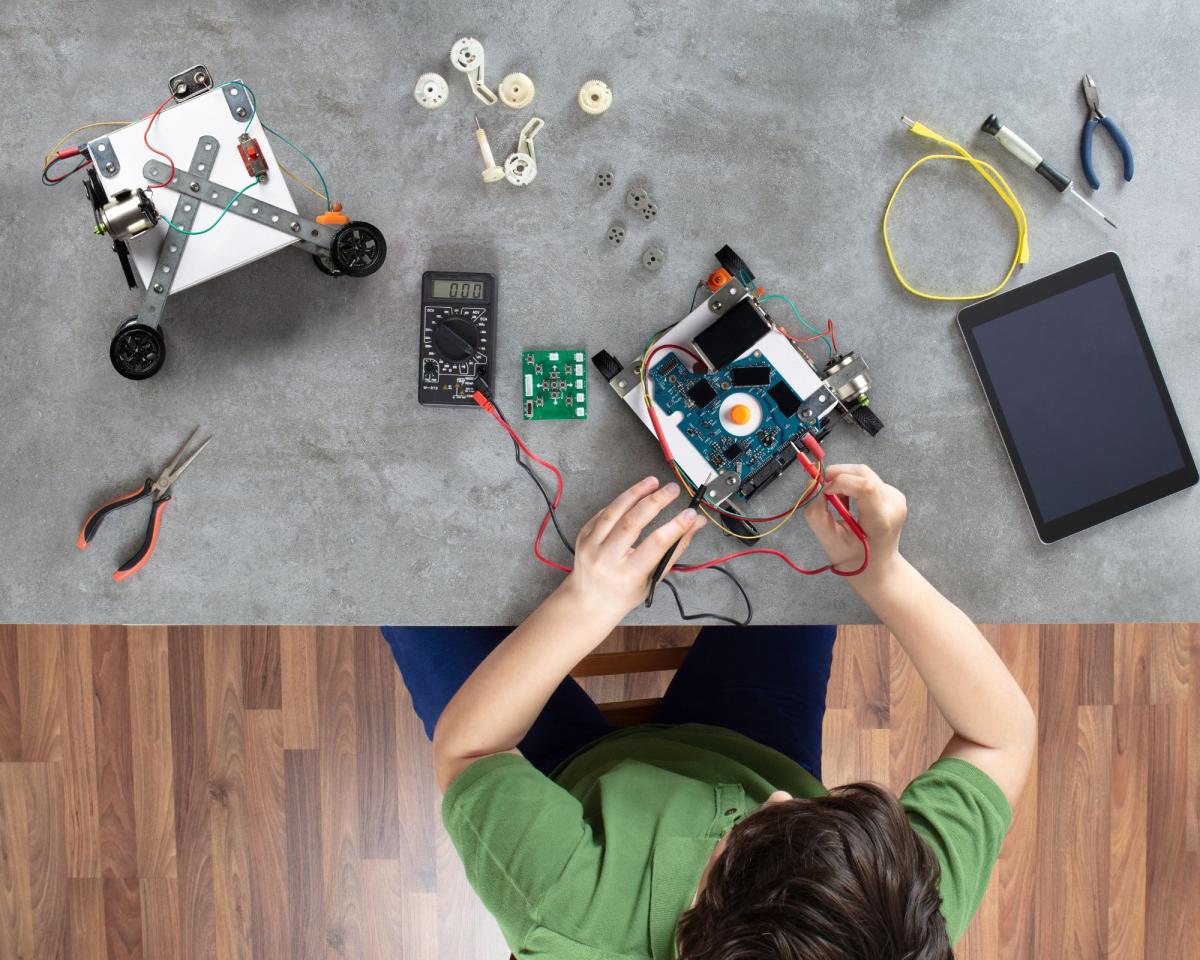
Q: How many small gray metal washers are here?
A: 5